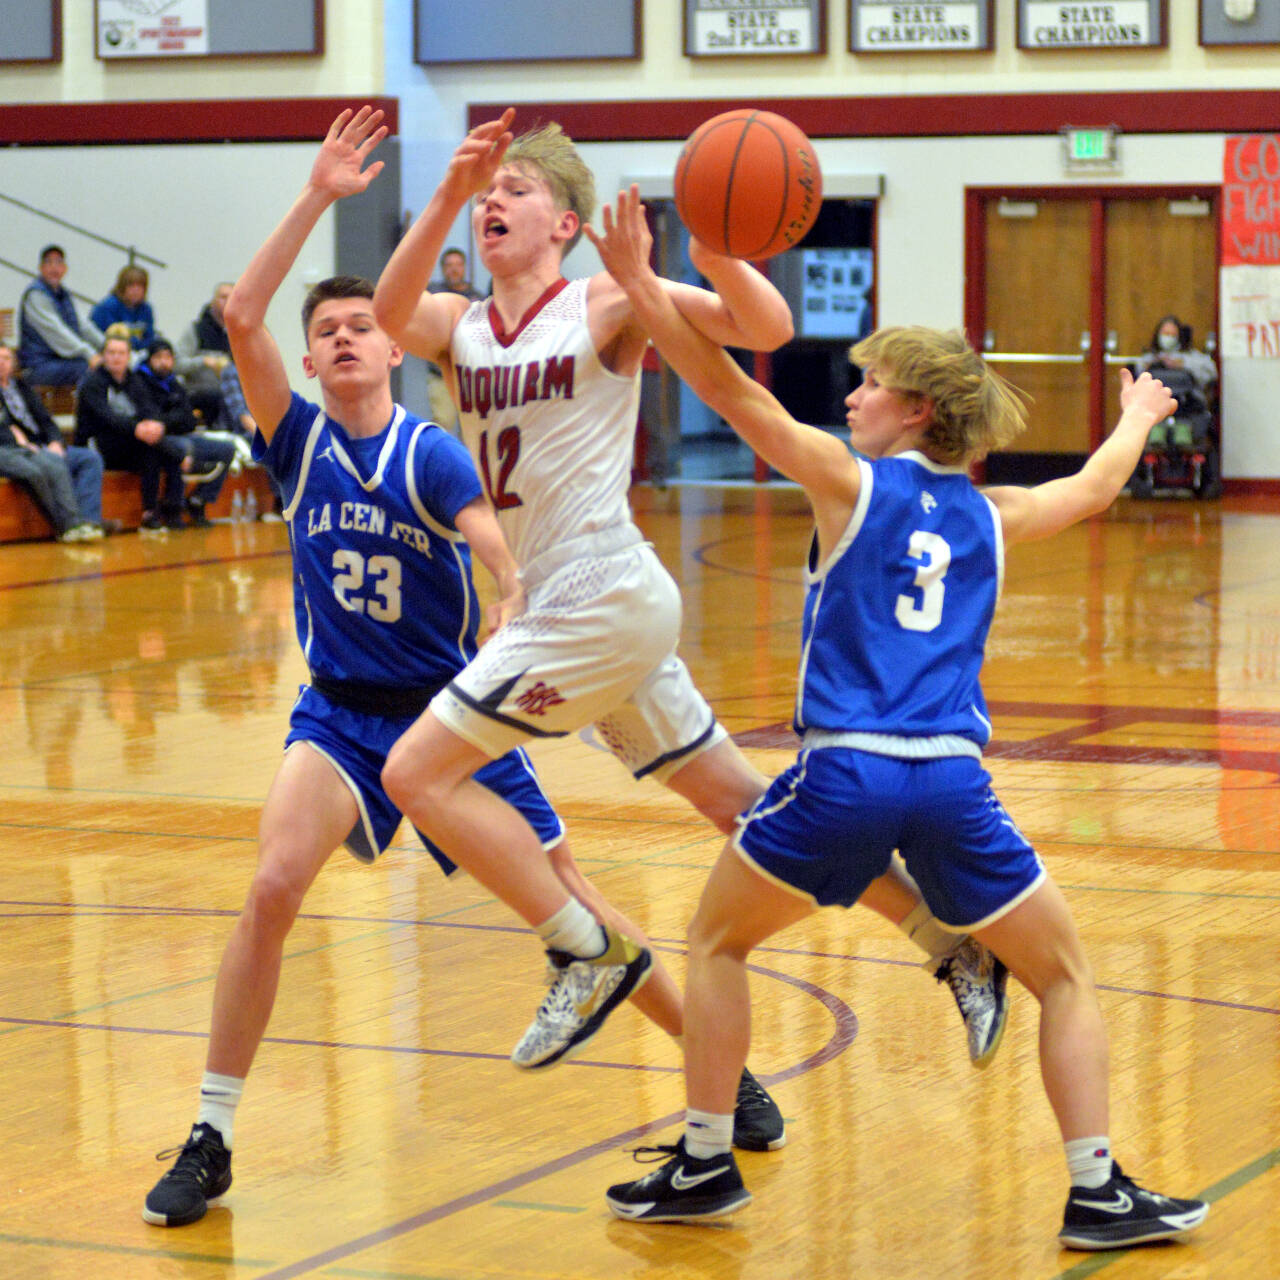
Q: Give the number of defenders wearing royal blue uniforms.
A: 2